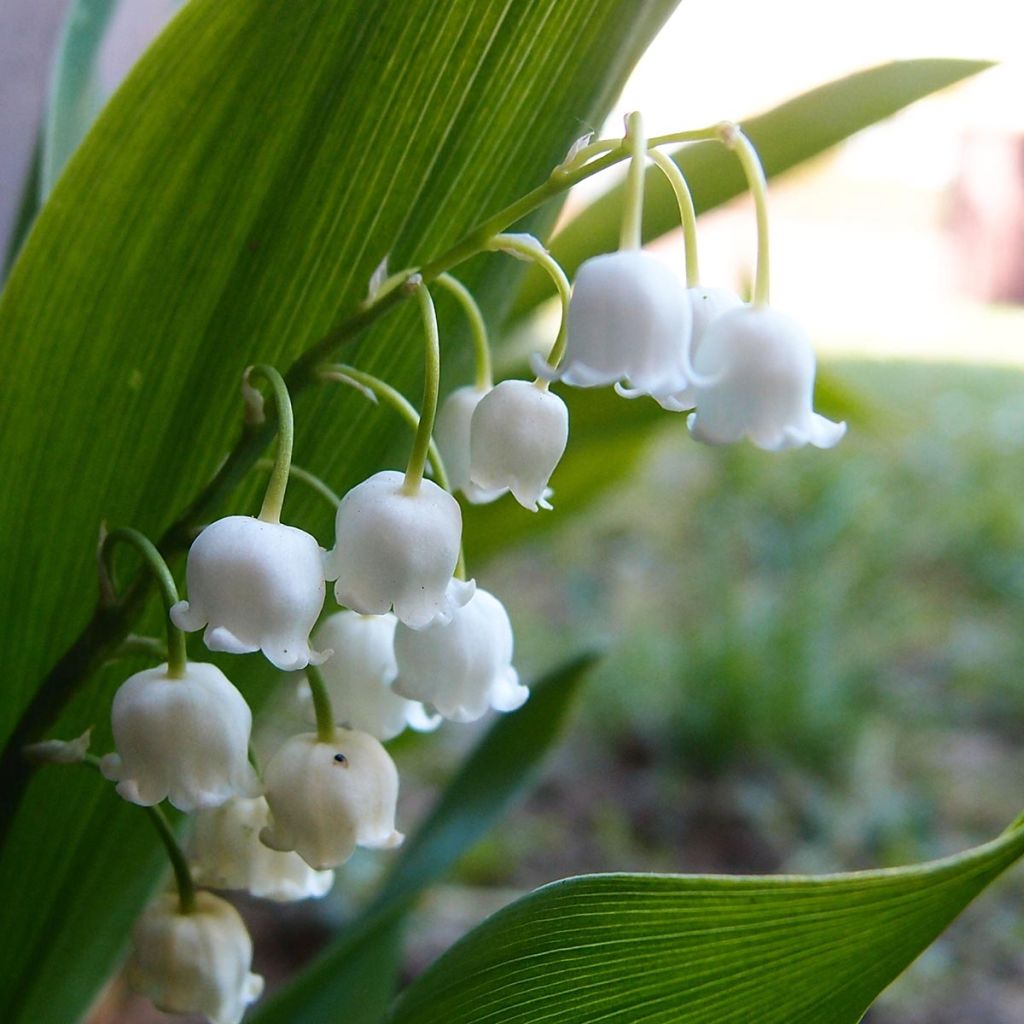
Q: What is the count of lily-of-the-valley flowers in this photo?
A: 13